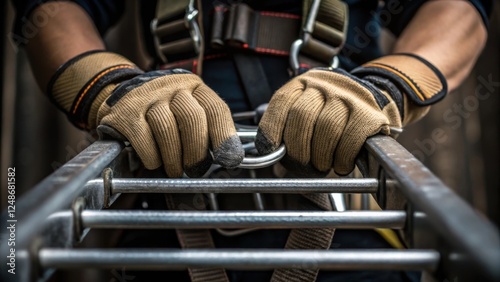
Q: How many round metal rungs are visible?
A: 3